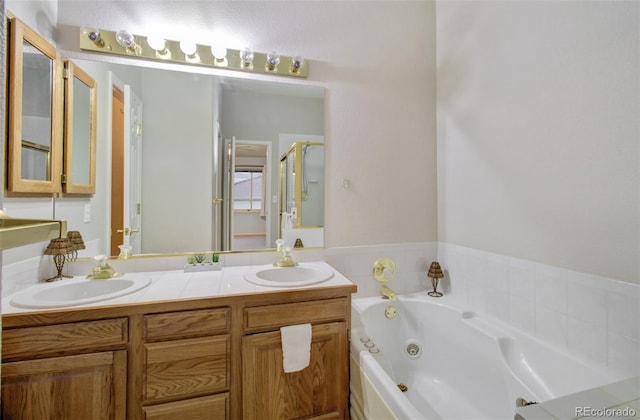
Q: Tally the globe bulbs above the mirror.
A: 8